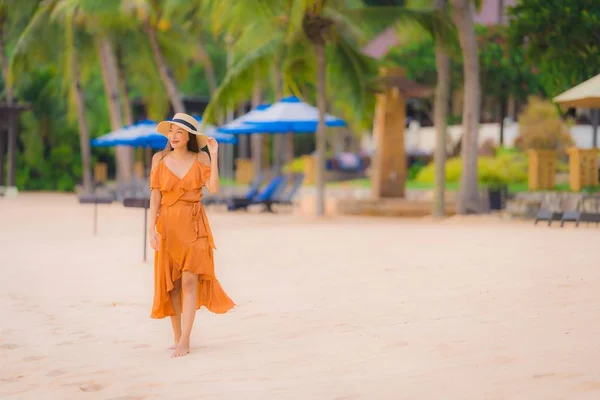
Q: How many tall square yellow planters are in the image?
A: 2